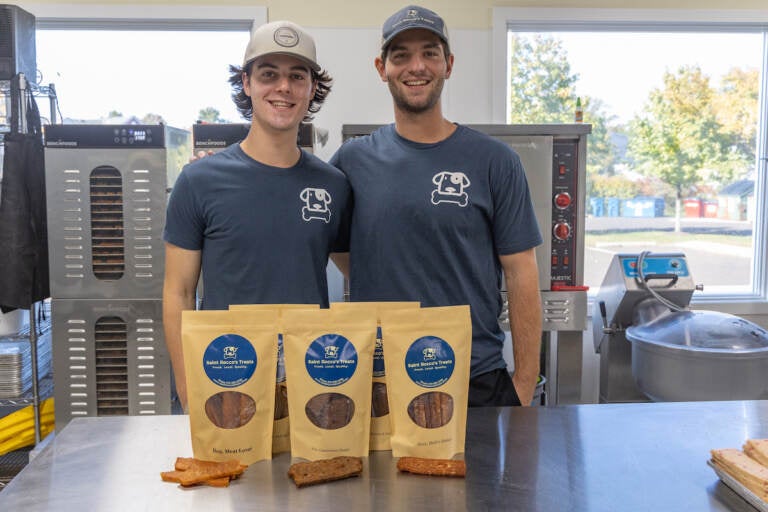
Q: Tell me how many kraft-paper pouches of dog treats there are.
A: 5